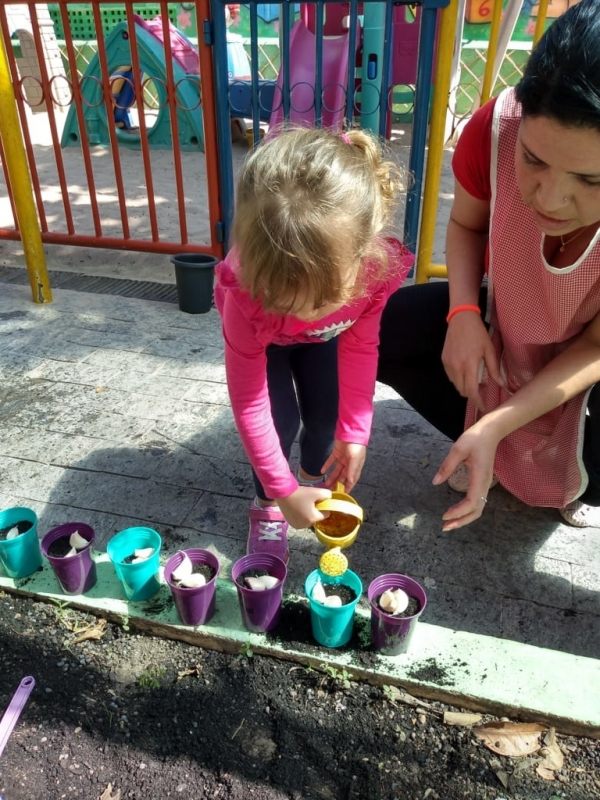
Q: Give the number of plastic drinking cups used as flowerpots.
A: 7